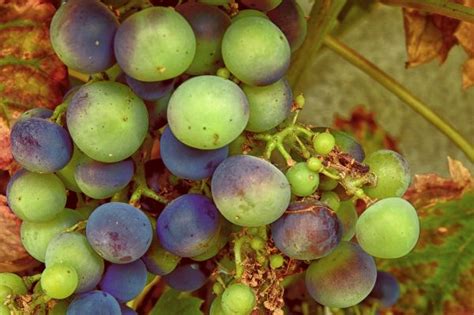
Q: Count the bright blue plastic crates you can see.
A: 0